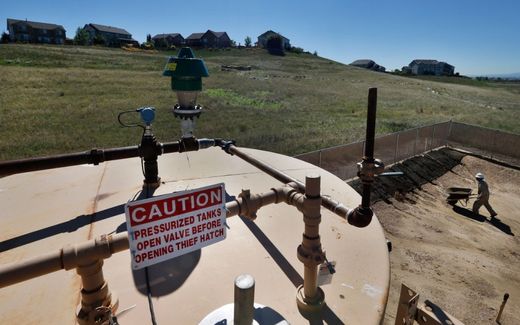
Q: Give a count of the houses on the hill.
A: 7